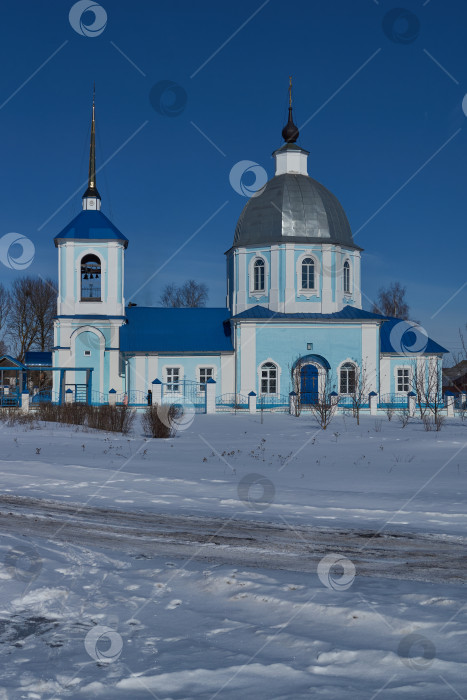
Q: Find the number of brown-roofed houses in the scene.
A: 1